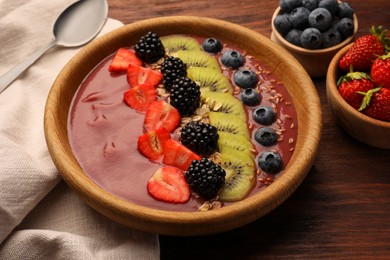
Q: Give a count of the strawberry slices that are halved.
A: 7